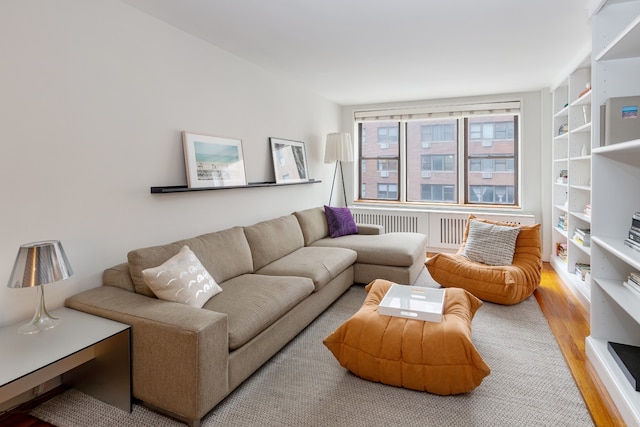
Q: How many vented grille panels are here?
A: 2